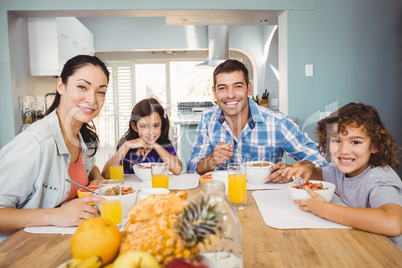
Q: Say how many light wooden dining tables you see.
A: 1